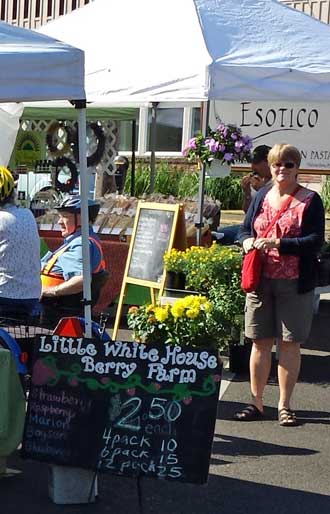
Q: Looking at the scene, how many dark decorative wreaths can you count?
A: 3